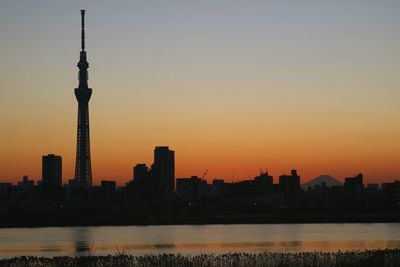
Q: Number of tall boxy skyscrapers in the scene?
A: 2